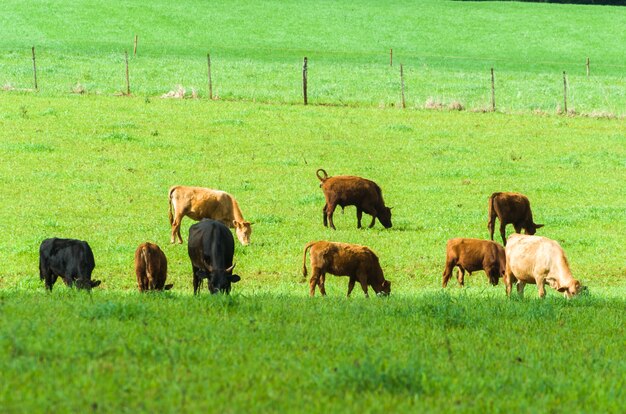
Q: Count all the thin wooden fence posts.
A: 10